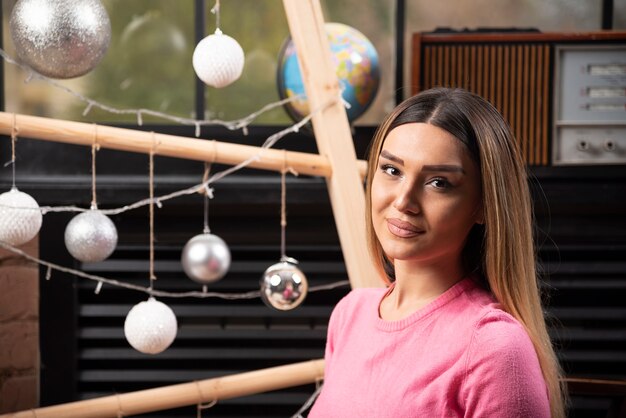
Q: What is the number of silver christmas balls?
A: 4